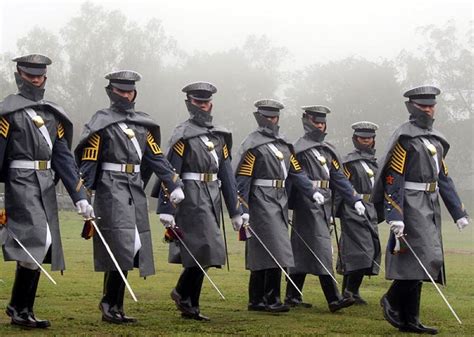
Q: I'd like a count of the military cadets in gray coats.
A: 7